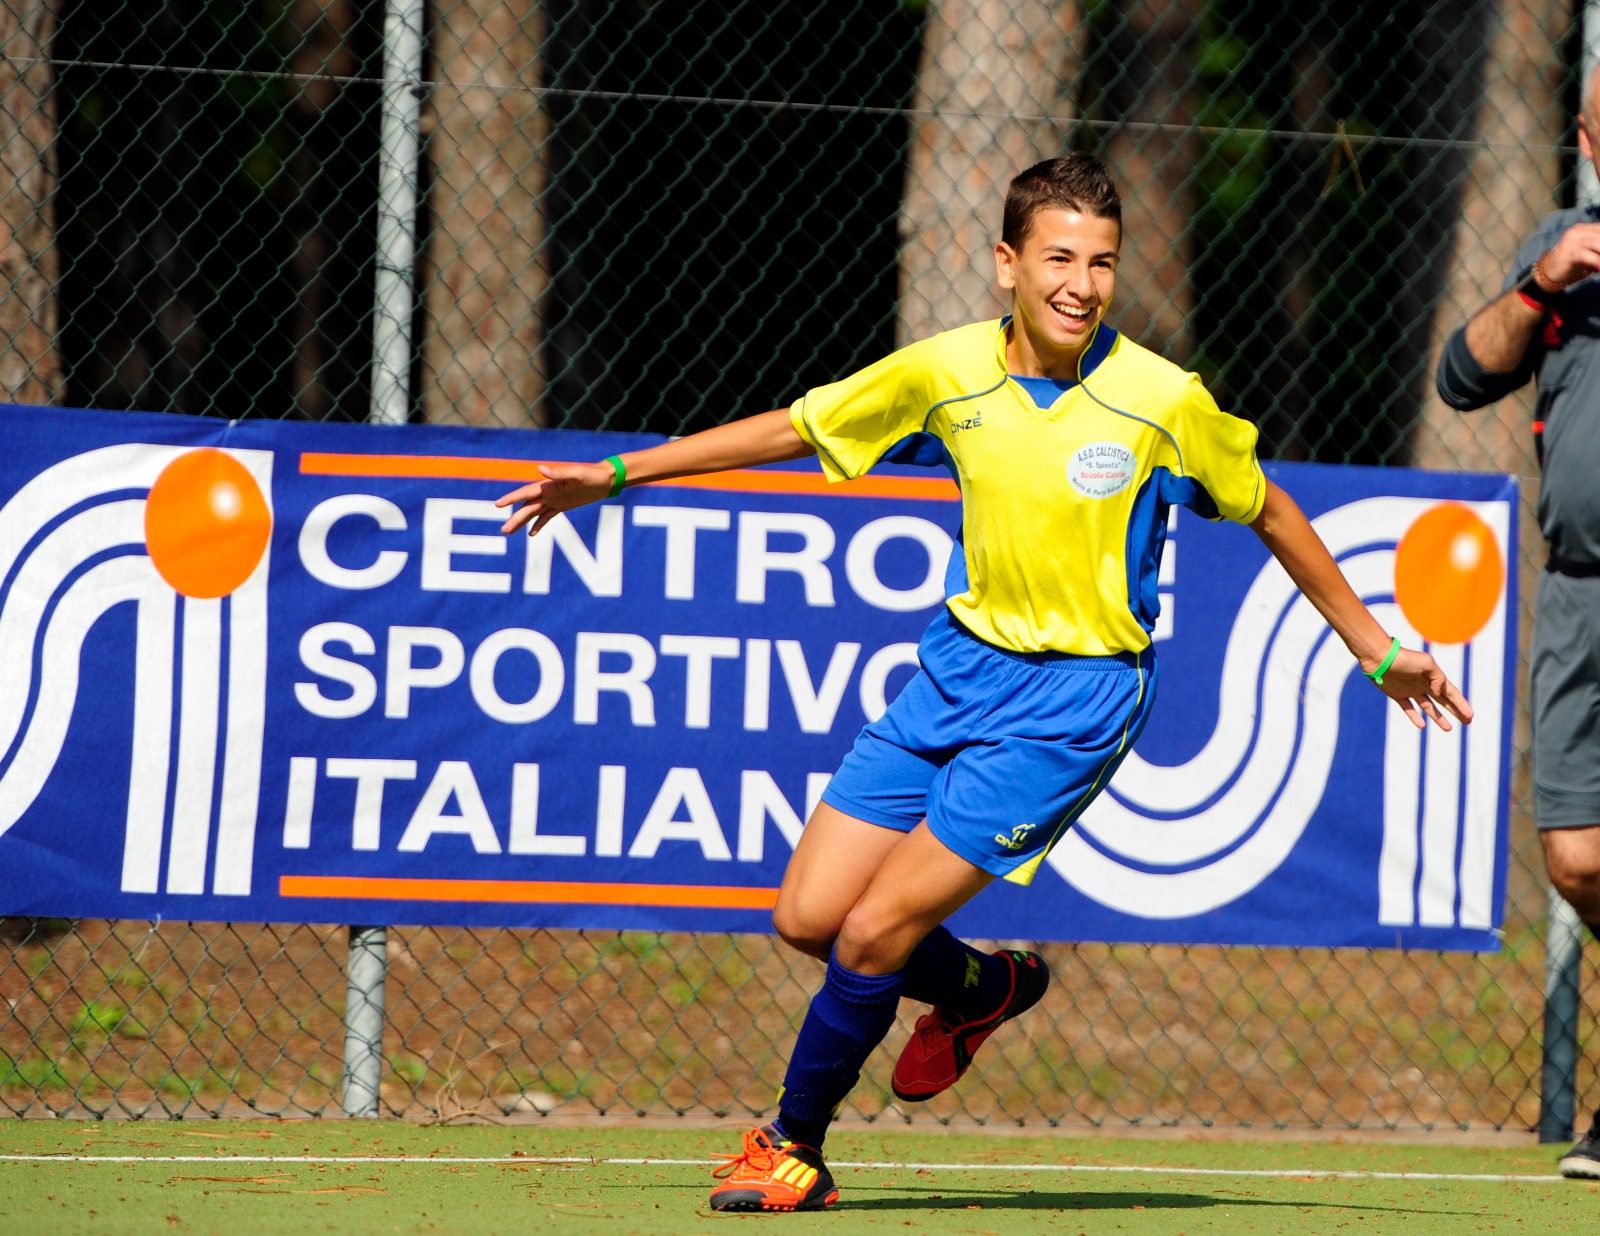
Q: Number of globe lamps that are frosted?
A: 0